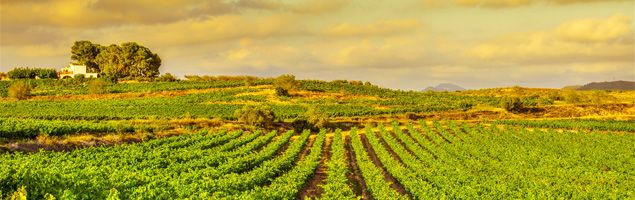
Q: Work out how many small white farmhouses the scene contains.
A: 1